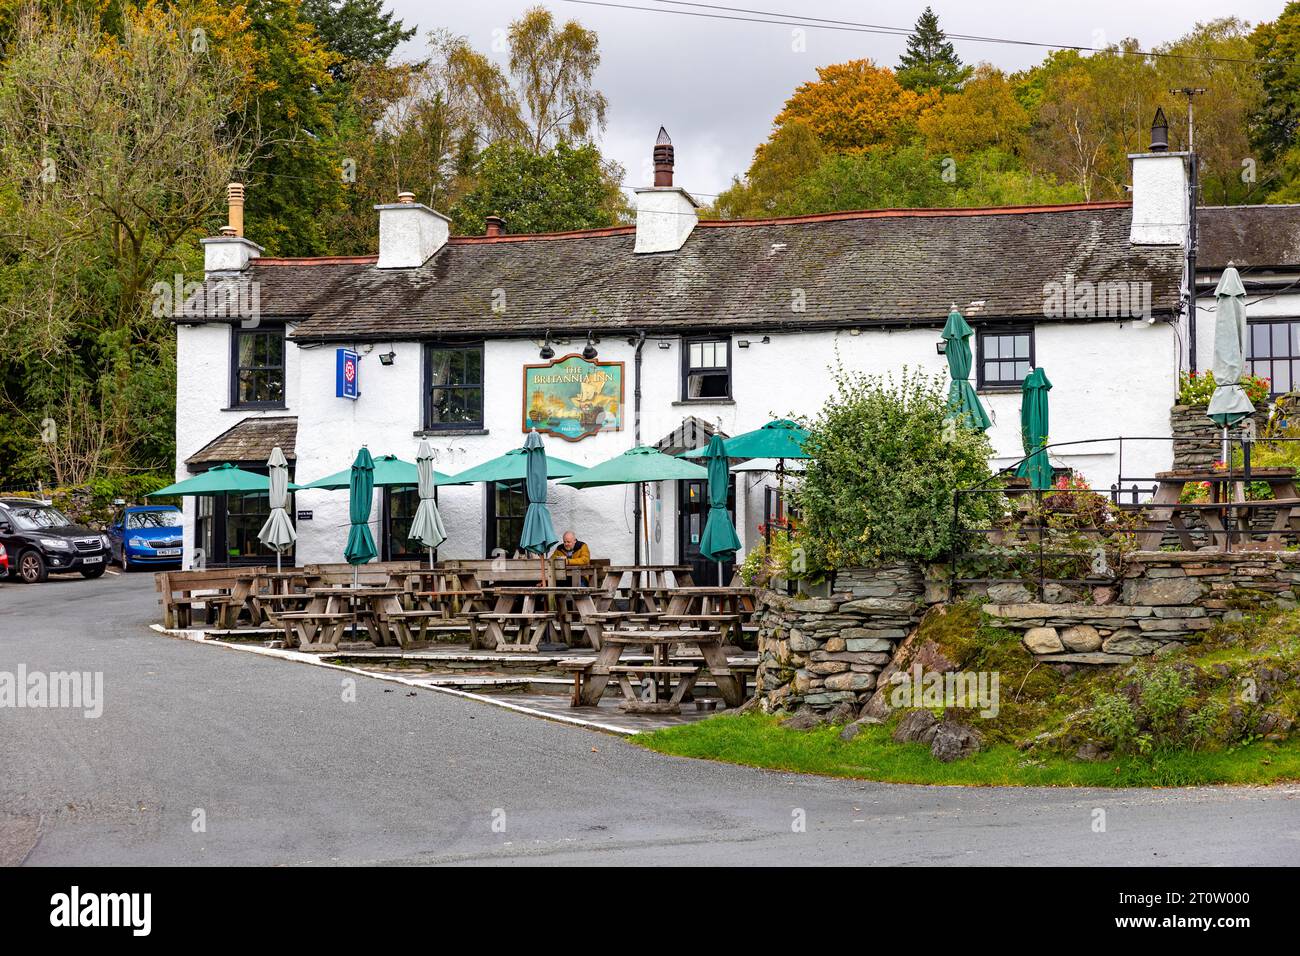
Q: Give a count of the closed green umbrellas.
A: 5